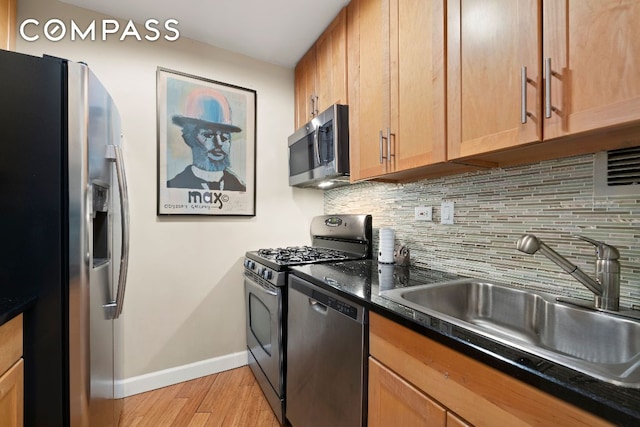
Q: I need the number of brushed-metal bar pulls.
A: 6